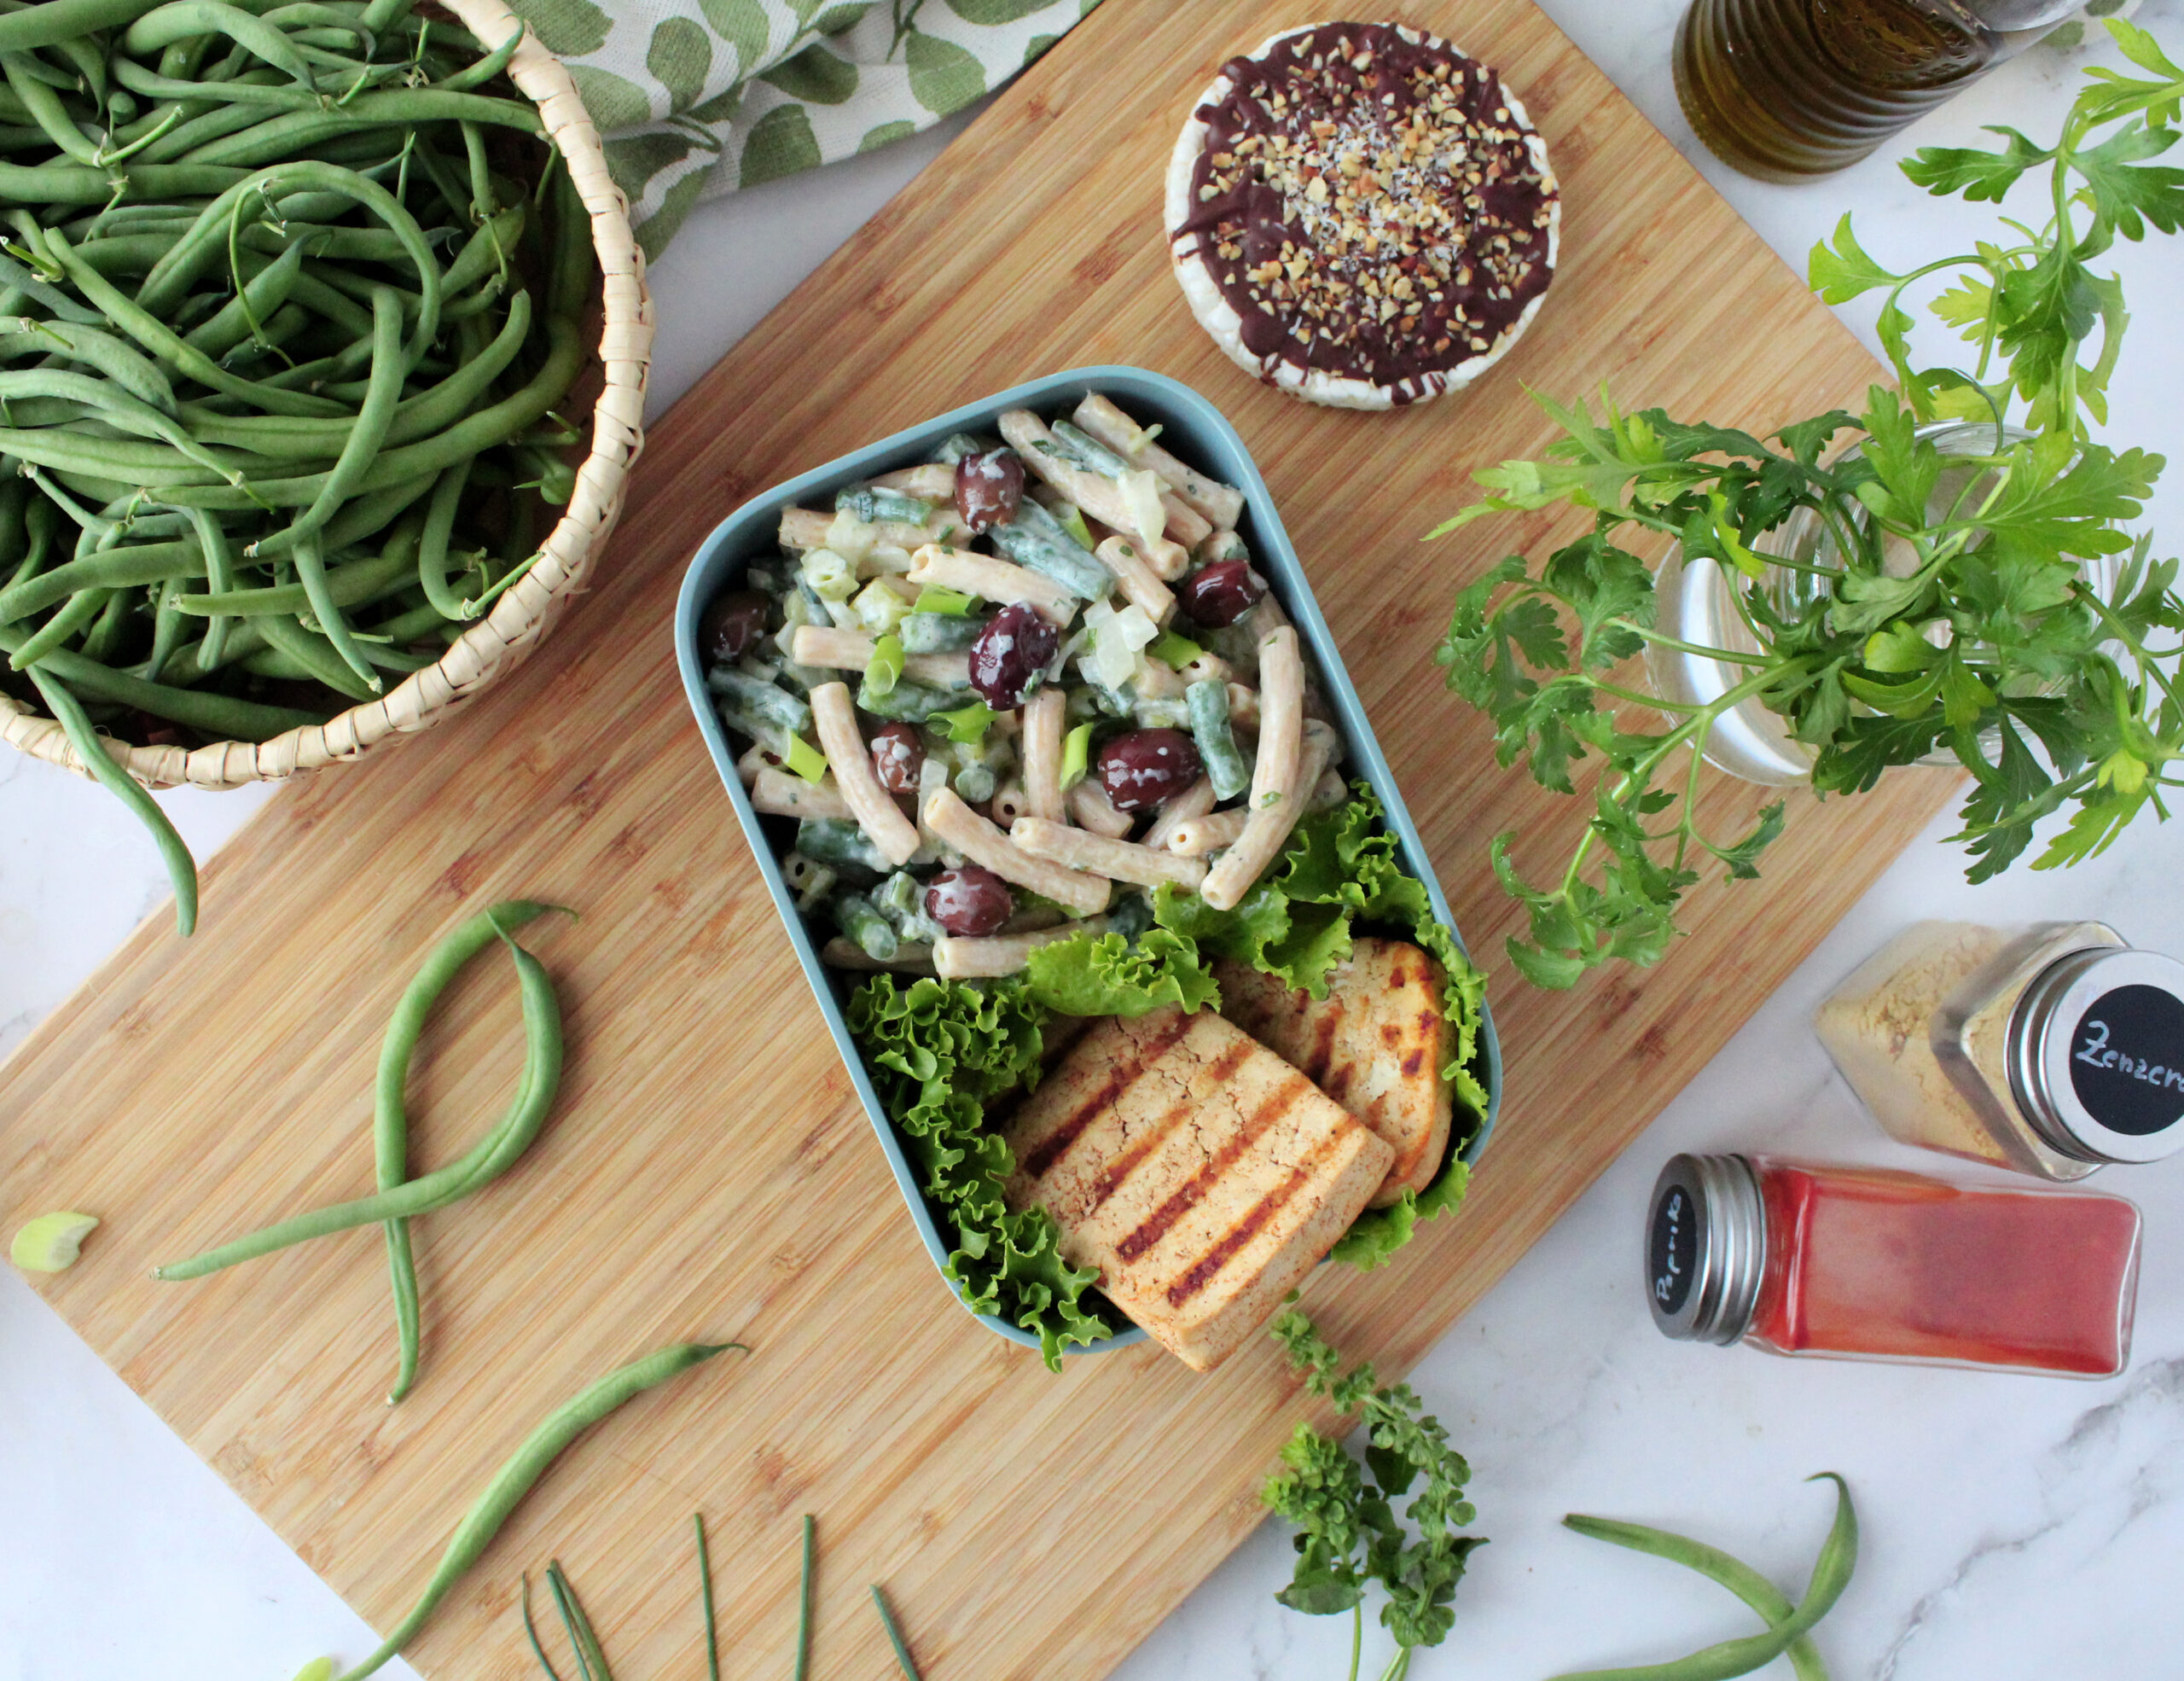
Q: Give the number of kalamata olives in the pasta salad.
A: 7